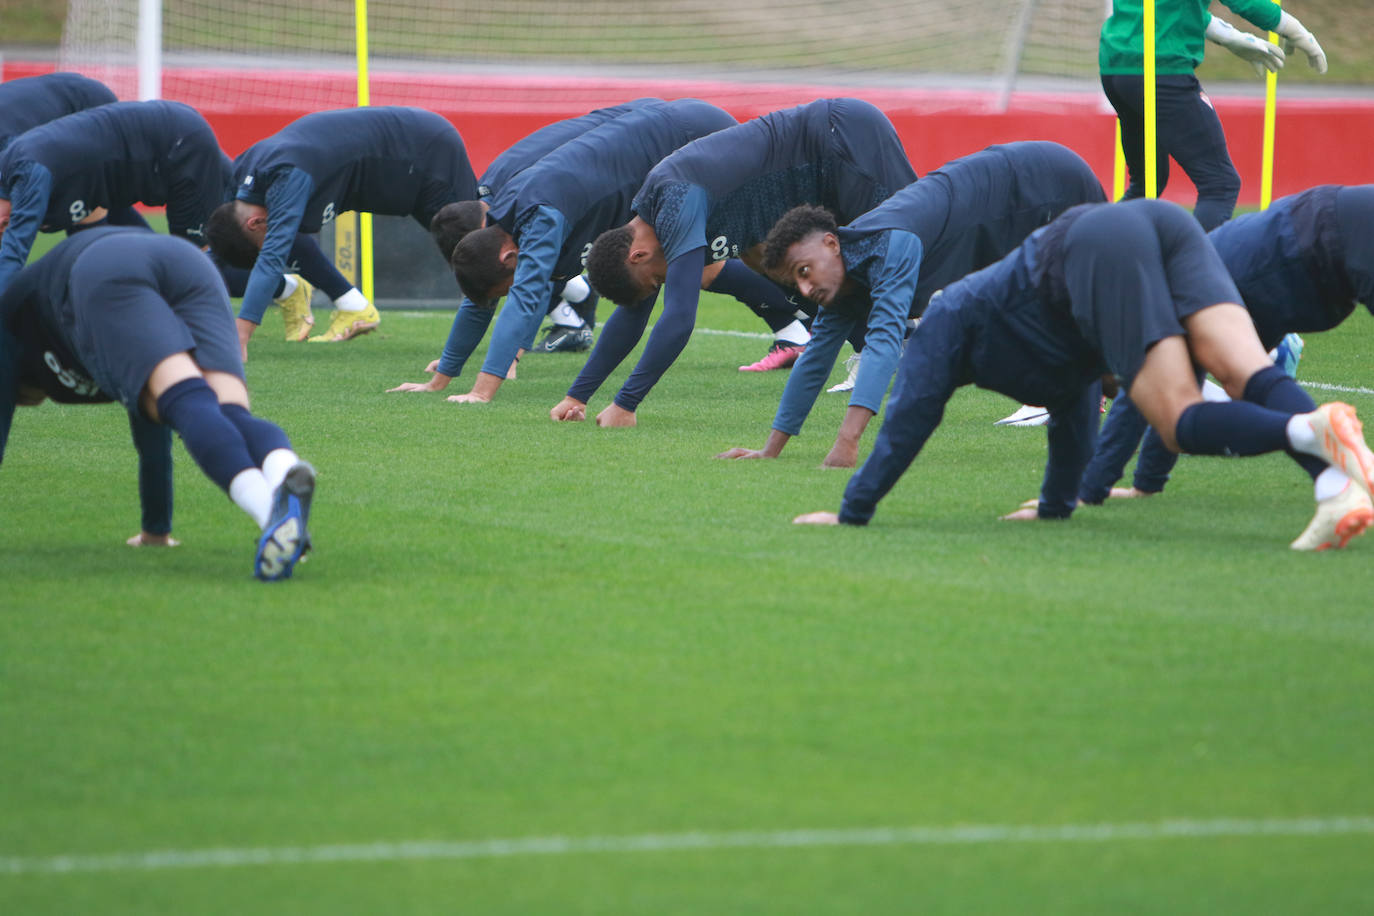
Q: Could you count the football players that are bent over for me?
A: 10